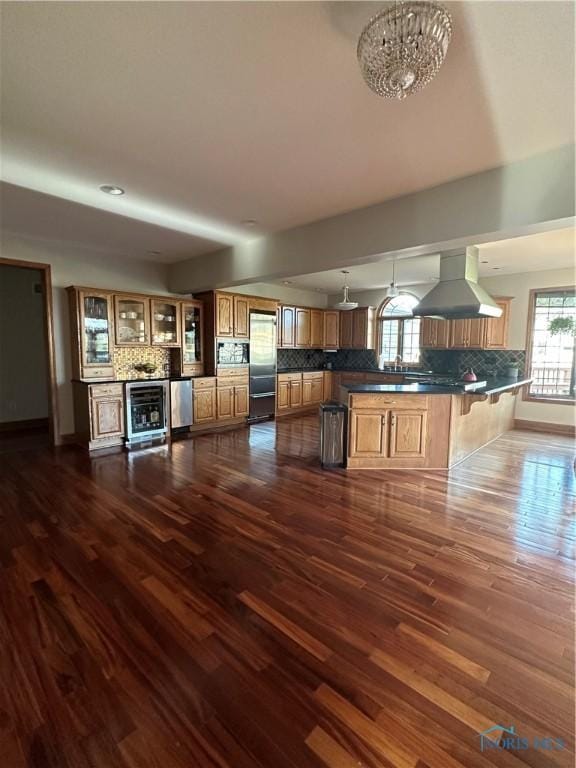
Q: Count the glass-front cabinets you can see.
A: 4